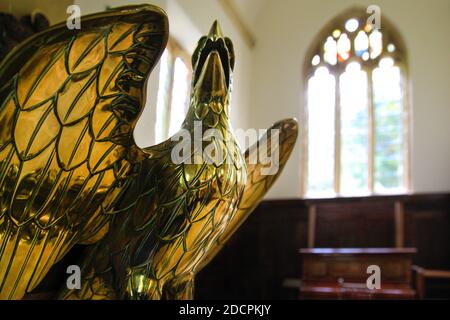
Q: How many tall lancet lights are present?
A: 3